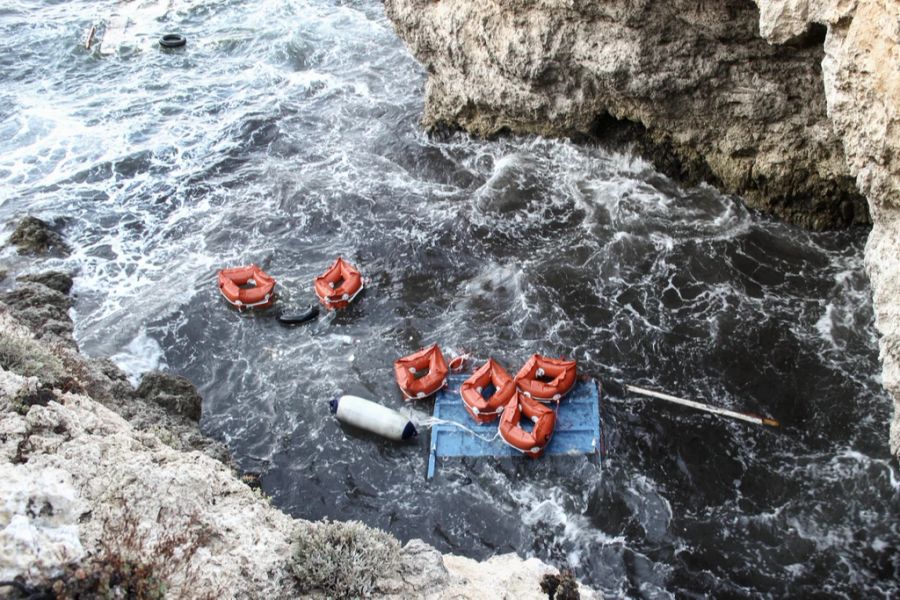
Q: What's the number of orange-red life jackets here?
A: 6